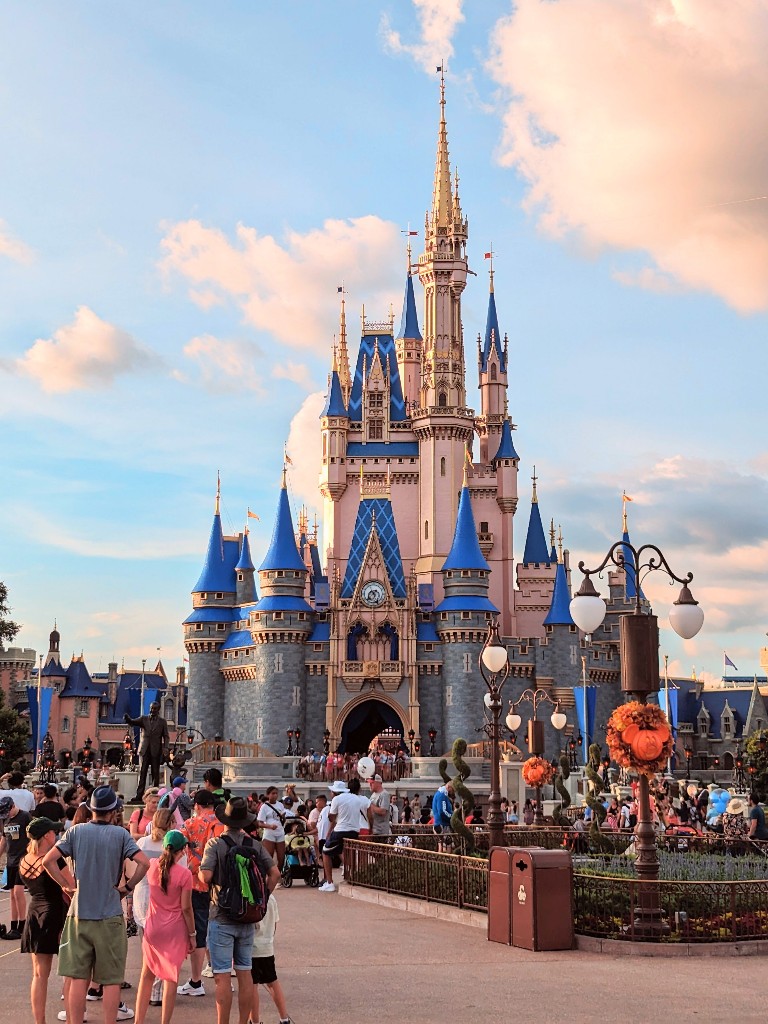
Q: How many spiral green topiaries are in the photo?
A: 4